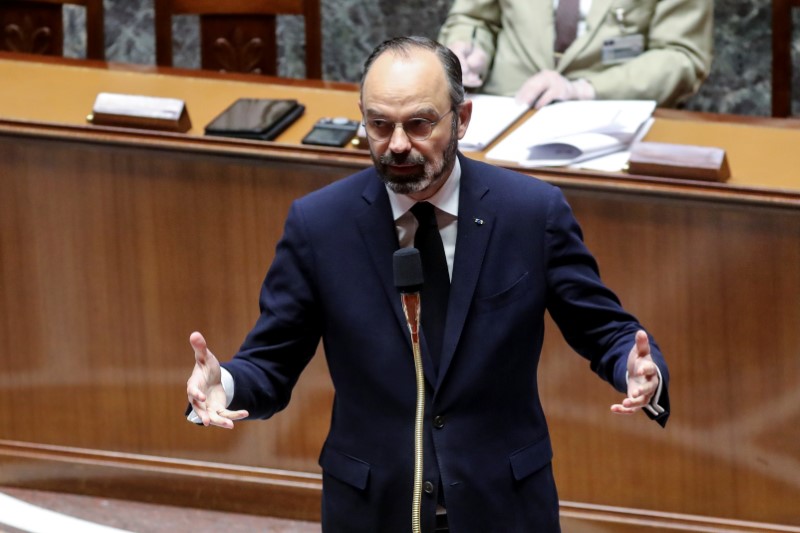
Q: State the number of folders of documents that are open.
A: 2